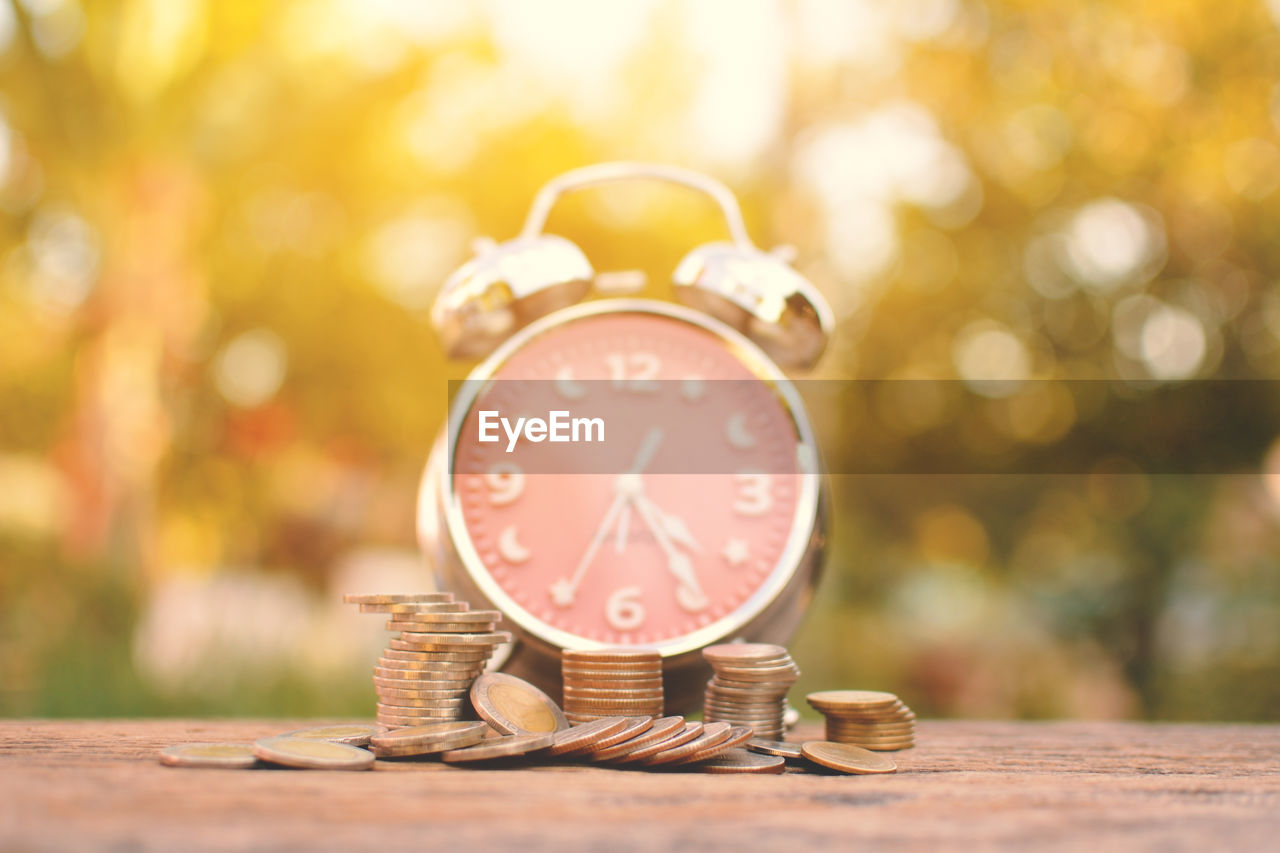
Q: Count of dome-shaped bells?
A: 2